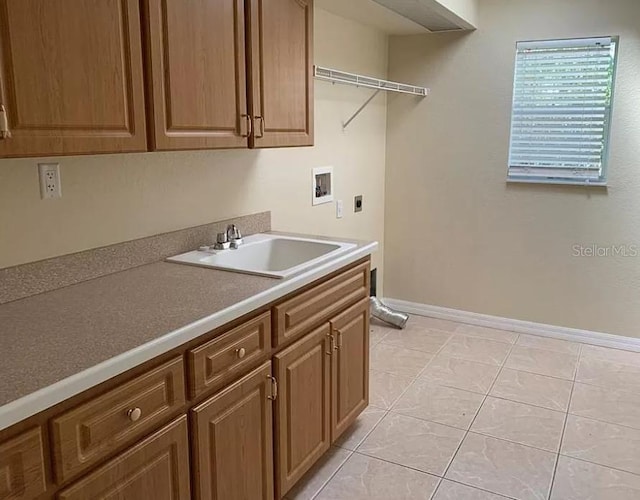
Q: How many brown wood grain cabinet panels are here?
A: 11